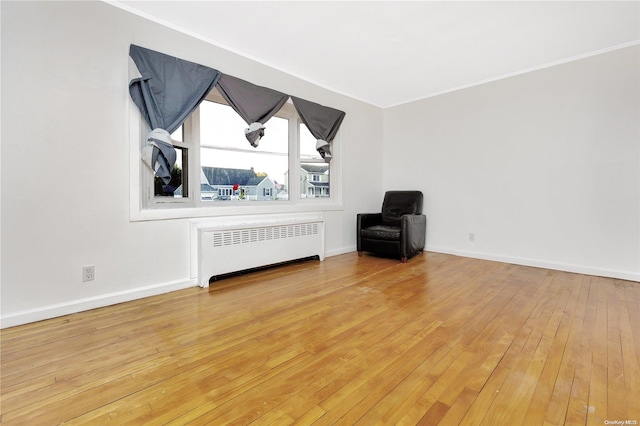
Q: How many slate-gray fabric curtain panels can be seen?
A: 3